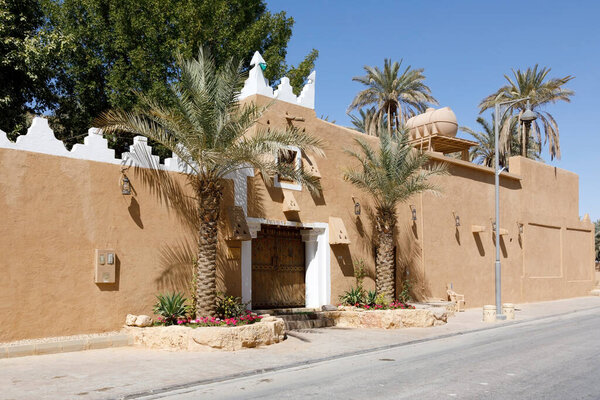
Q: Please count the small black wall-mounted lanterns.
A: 6